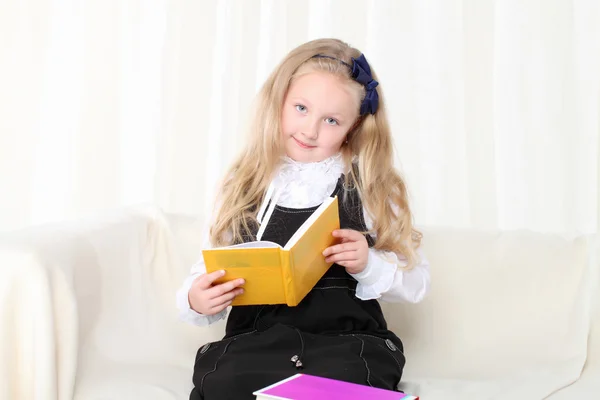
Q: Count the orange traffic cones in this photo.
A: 0